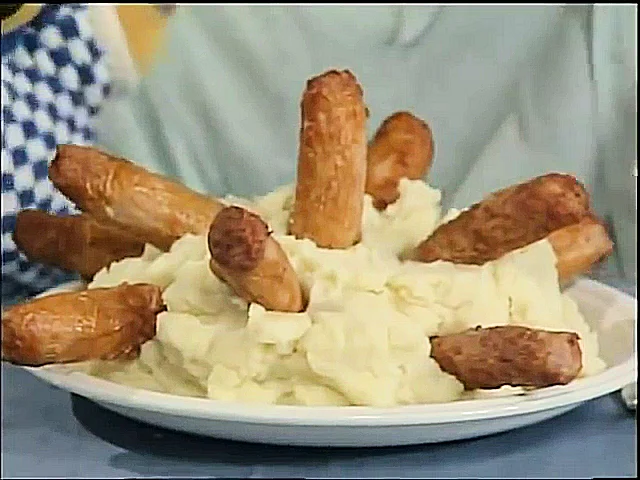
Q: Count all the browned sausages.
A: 9